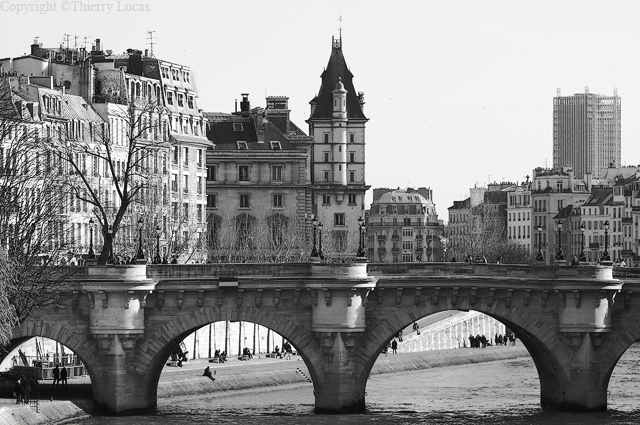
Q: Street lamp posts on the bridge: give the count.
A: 12